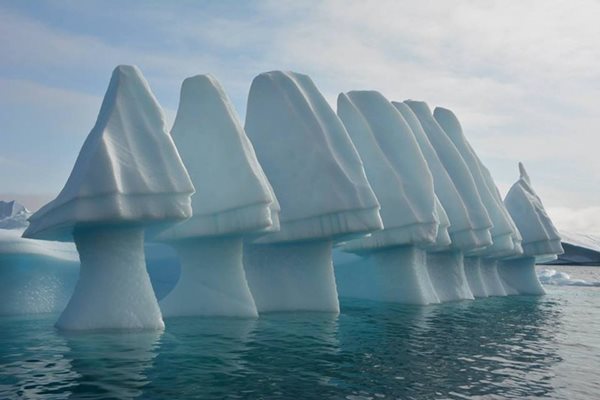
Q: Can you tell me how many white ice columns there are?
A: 8